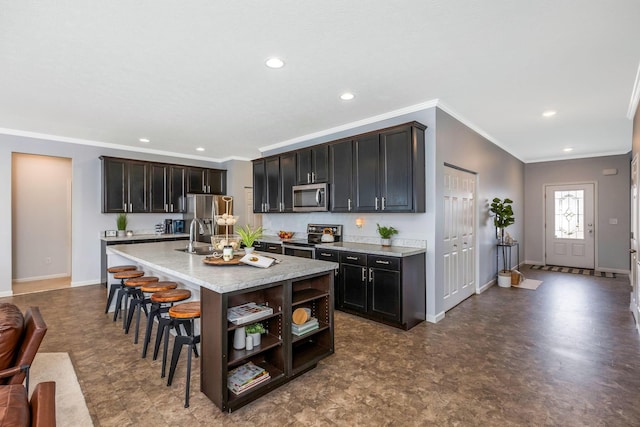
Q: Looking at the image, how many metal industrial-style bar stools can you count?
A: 6